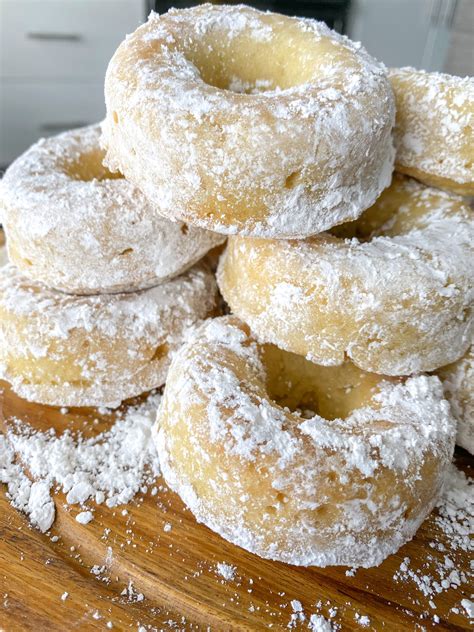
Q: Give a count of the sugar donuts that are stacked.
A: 7